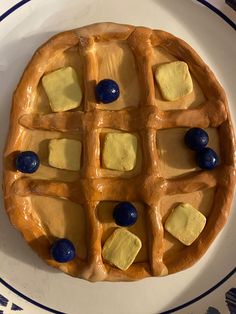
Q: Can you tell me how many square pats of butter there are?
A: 6